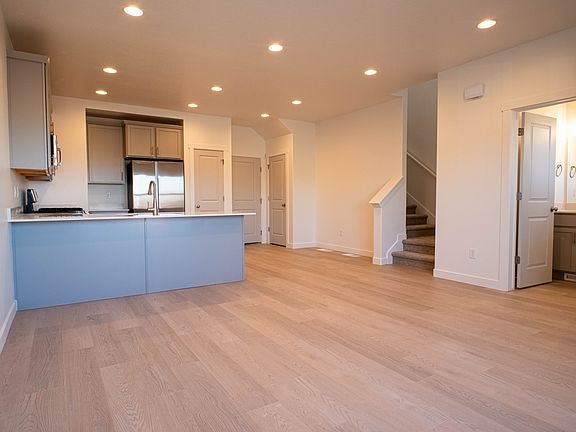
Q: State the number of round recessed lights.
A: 10